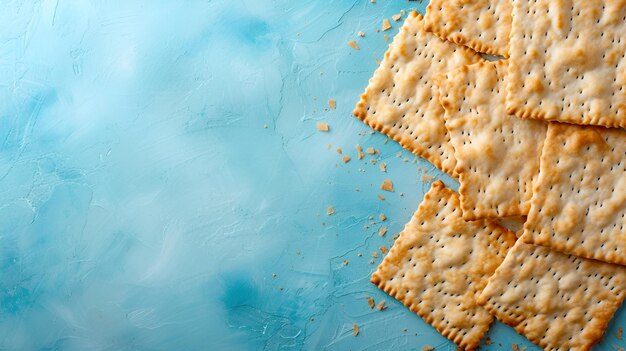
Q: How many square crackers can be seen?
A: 7